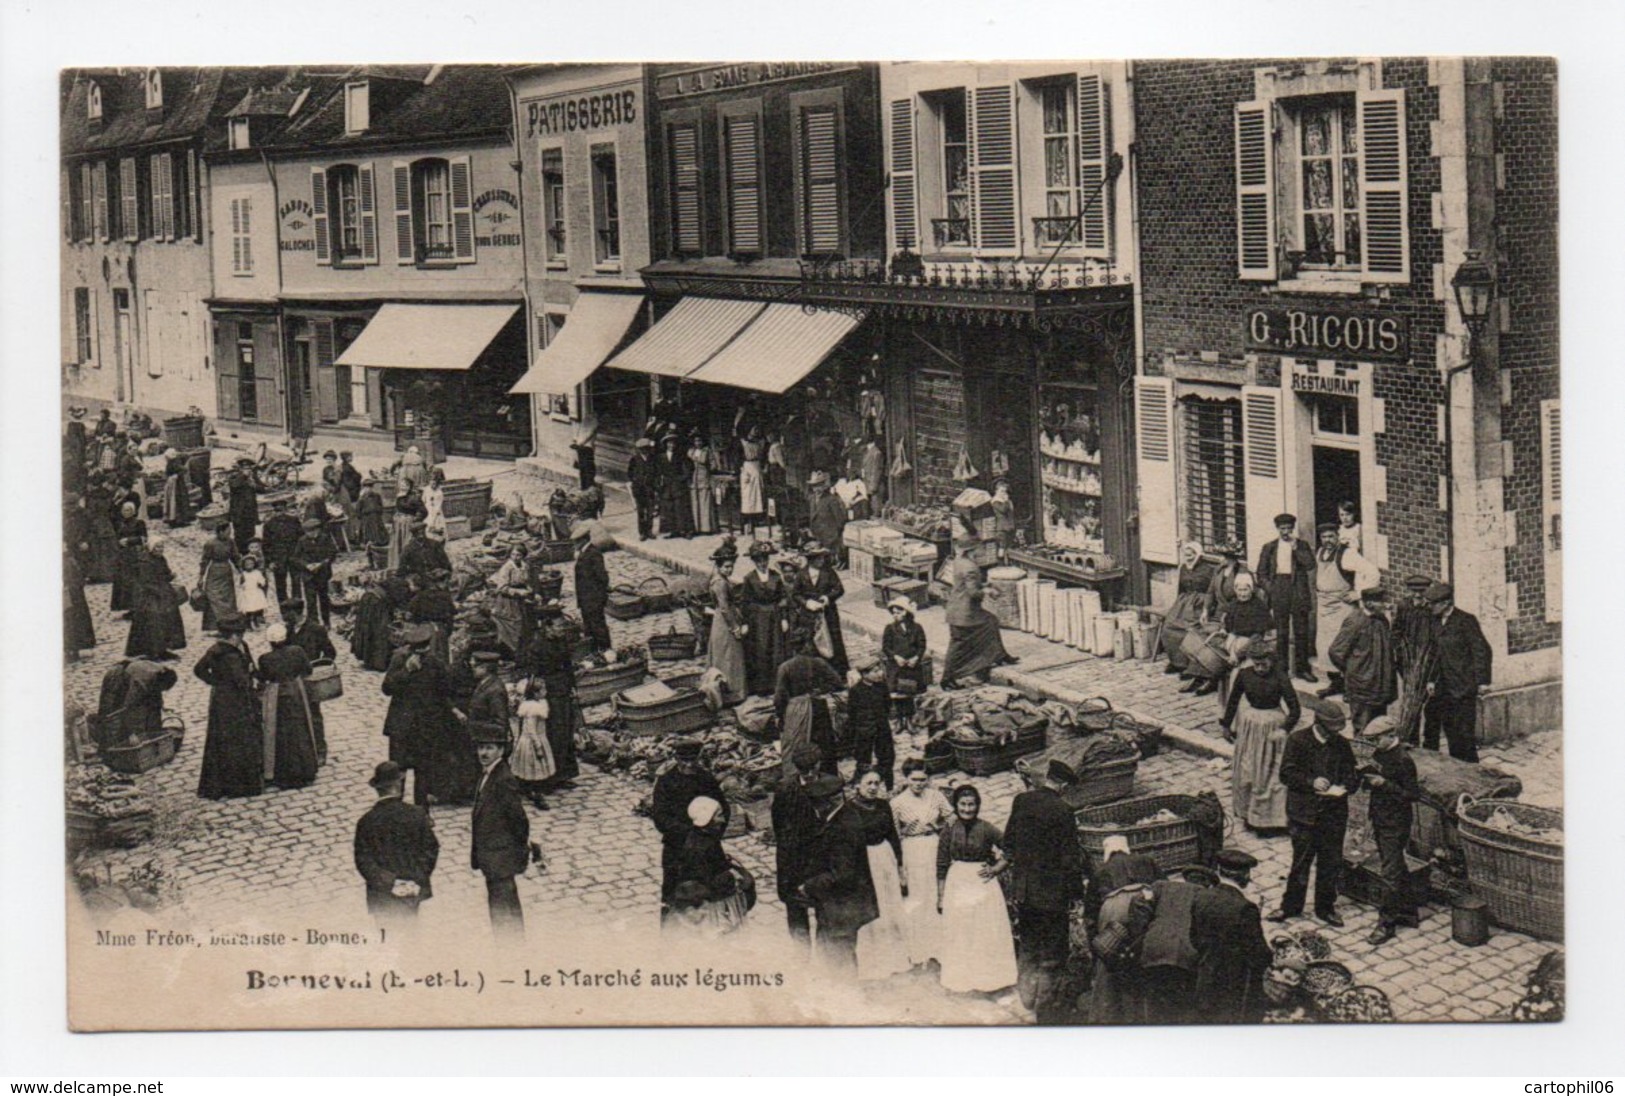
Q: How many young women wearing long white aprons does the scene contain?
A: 3